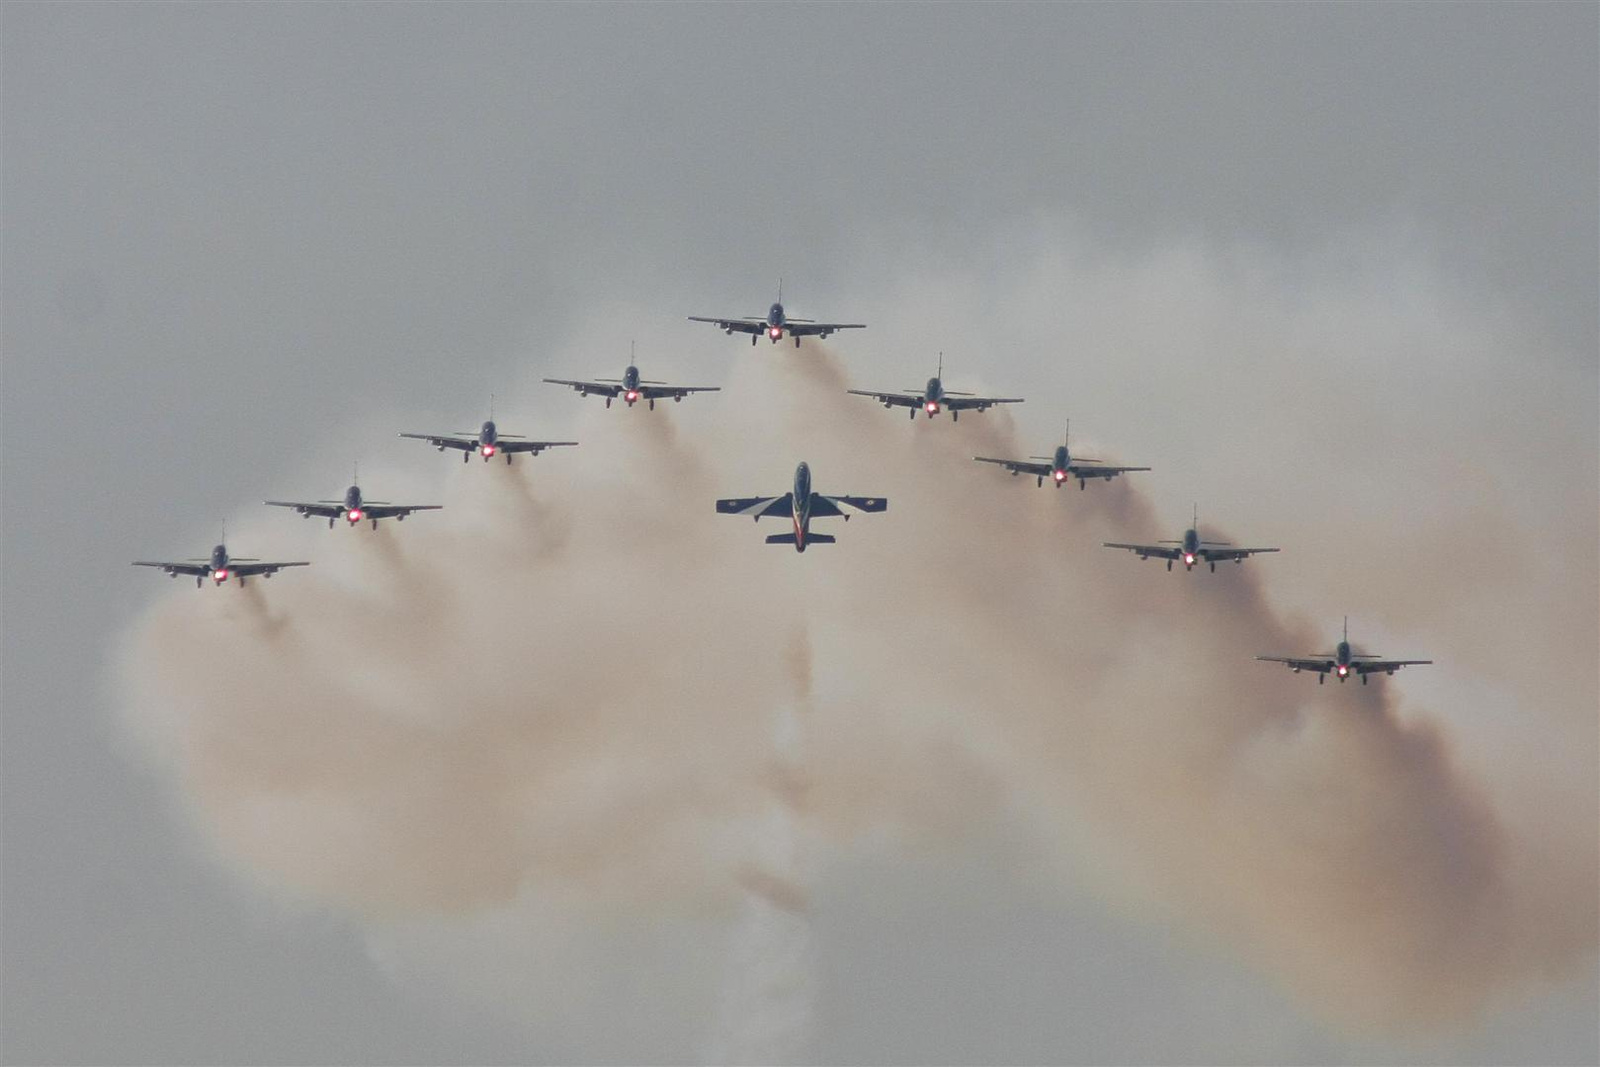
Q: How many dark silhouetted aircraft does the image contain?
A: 10